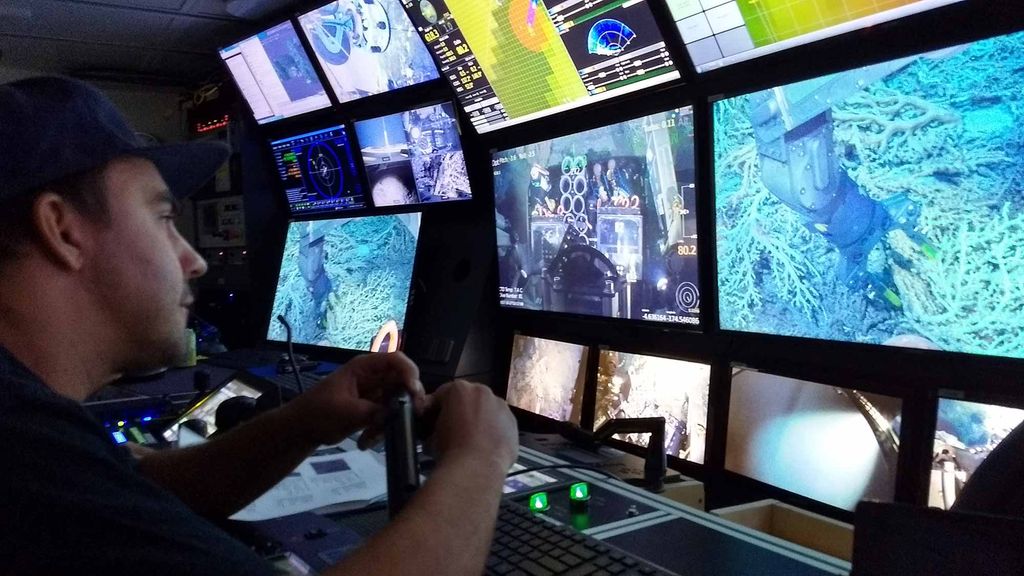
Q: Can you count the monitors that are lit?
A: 13